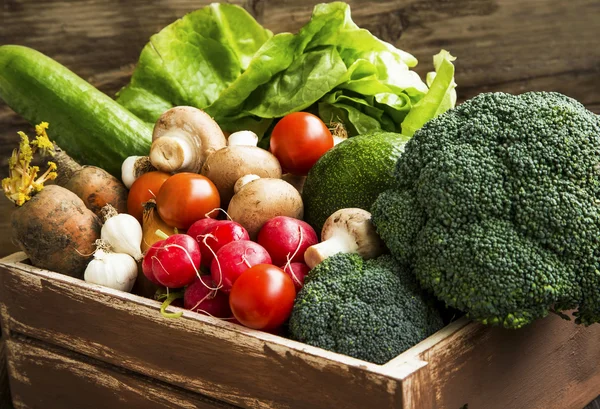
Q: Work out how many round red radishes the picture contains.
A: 8